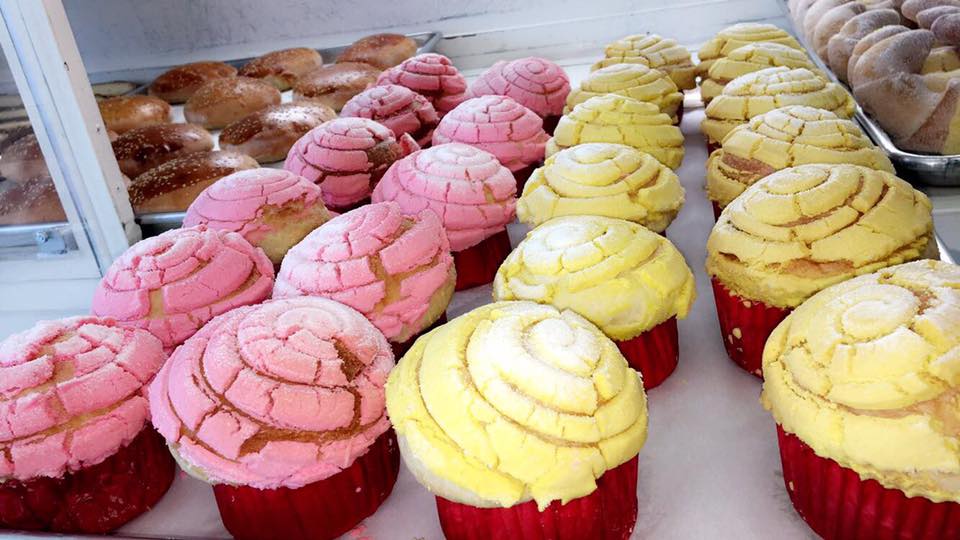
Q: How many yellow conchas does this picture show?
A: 12